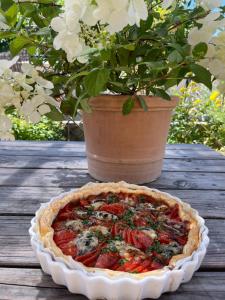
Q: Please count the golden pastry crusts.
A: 1